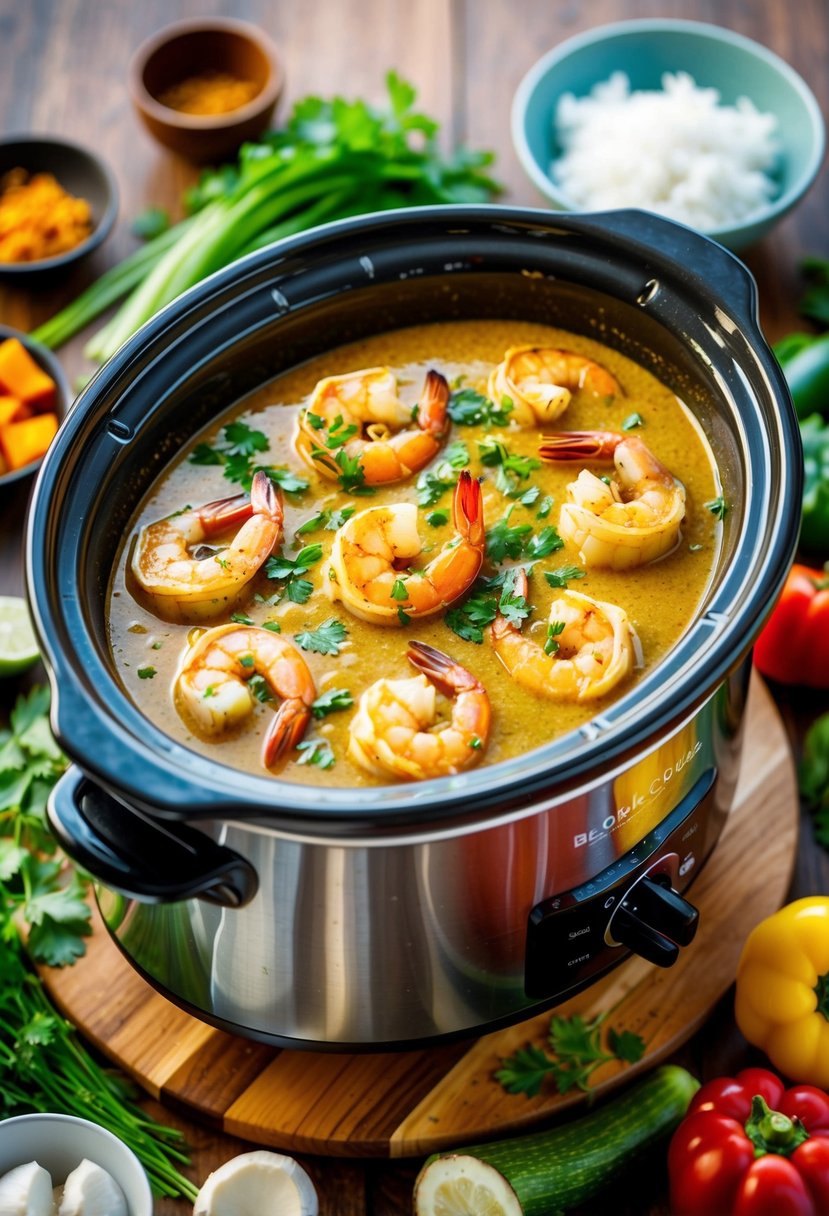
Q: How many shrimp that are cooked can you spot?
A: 8